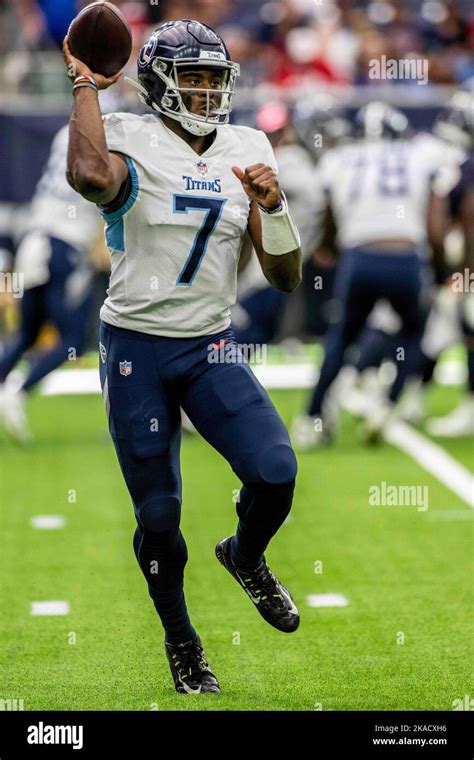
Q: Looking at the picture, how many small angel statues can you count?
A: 0